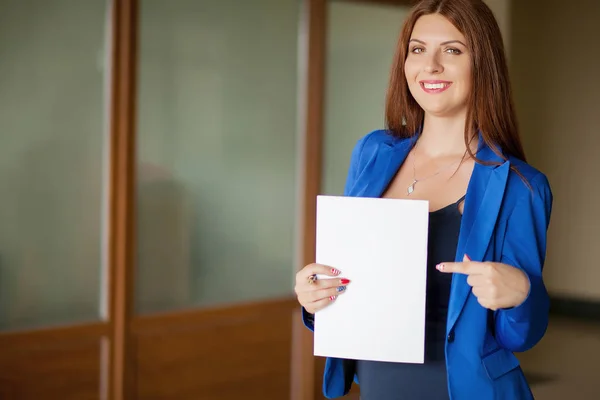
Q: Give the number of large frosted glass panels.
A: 3